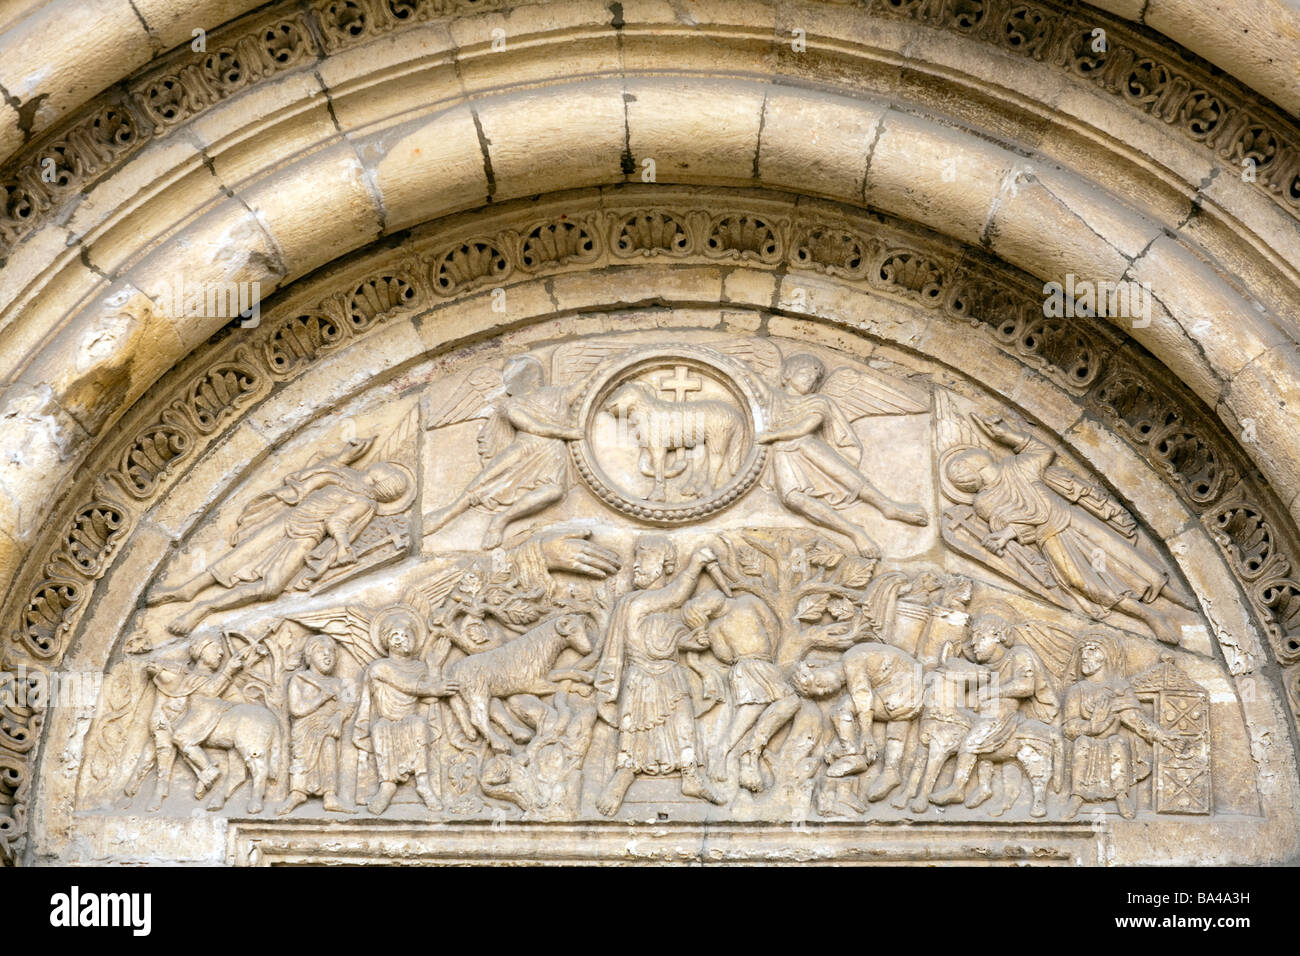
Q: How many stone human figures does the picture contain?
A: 12